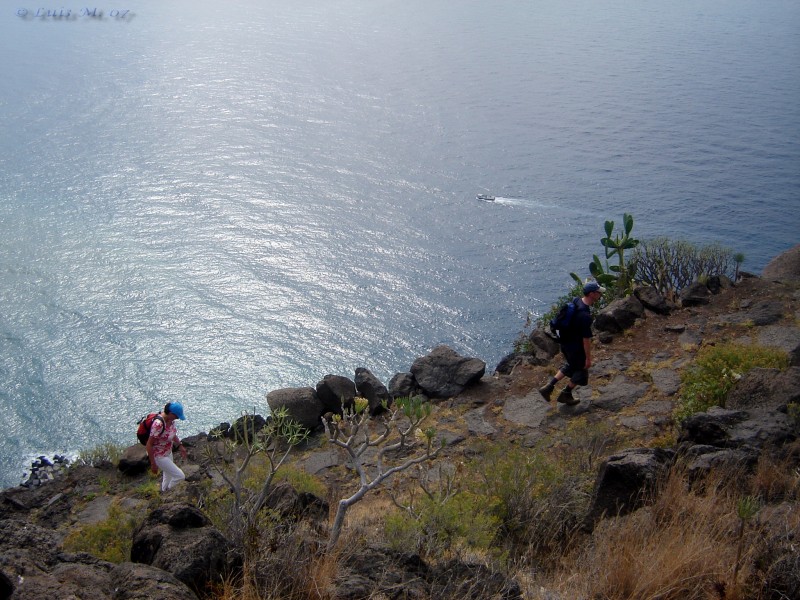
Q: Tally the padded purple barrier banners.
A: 0